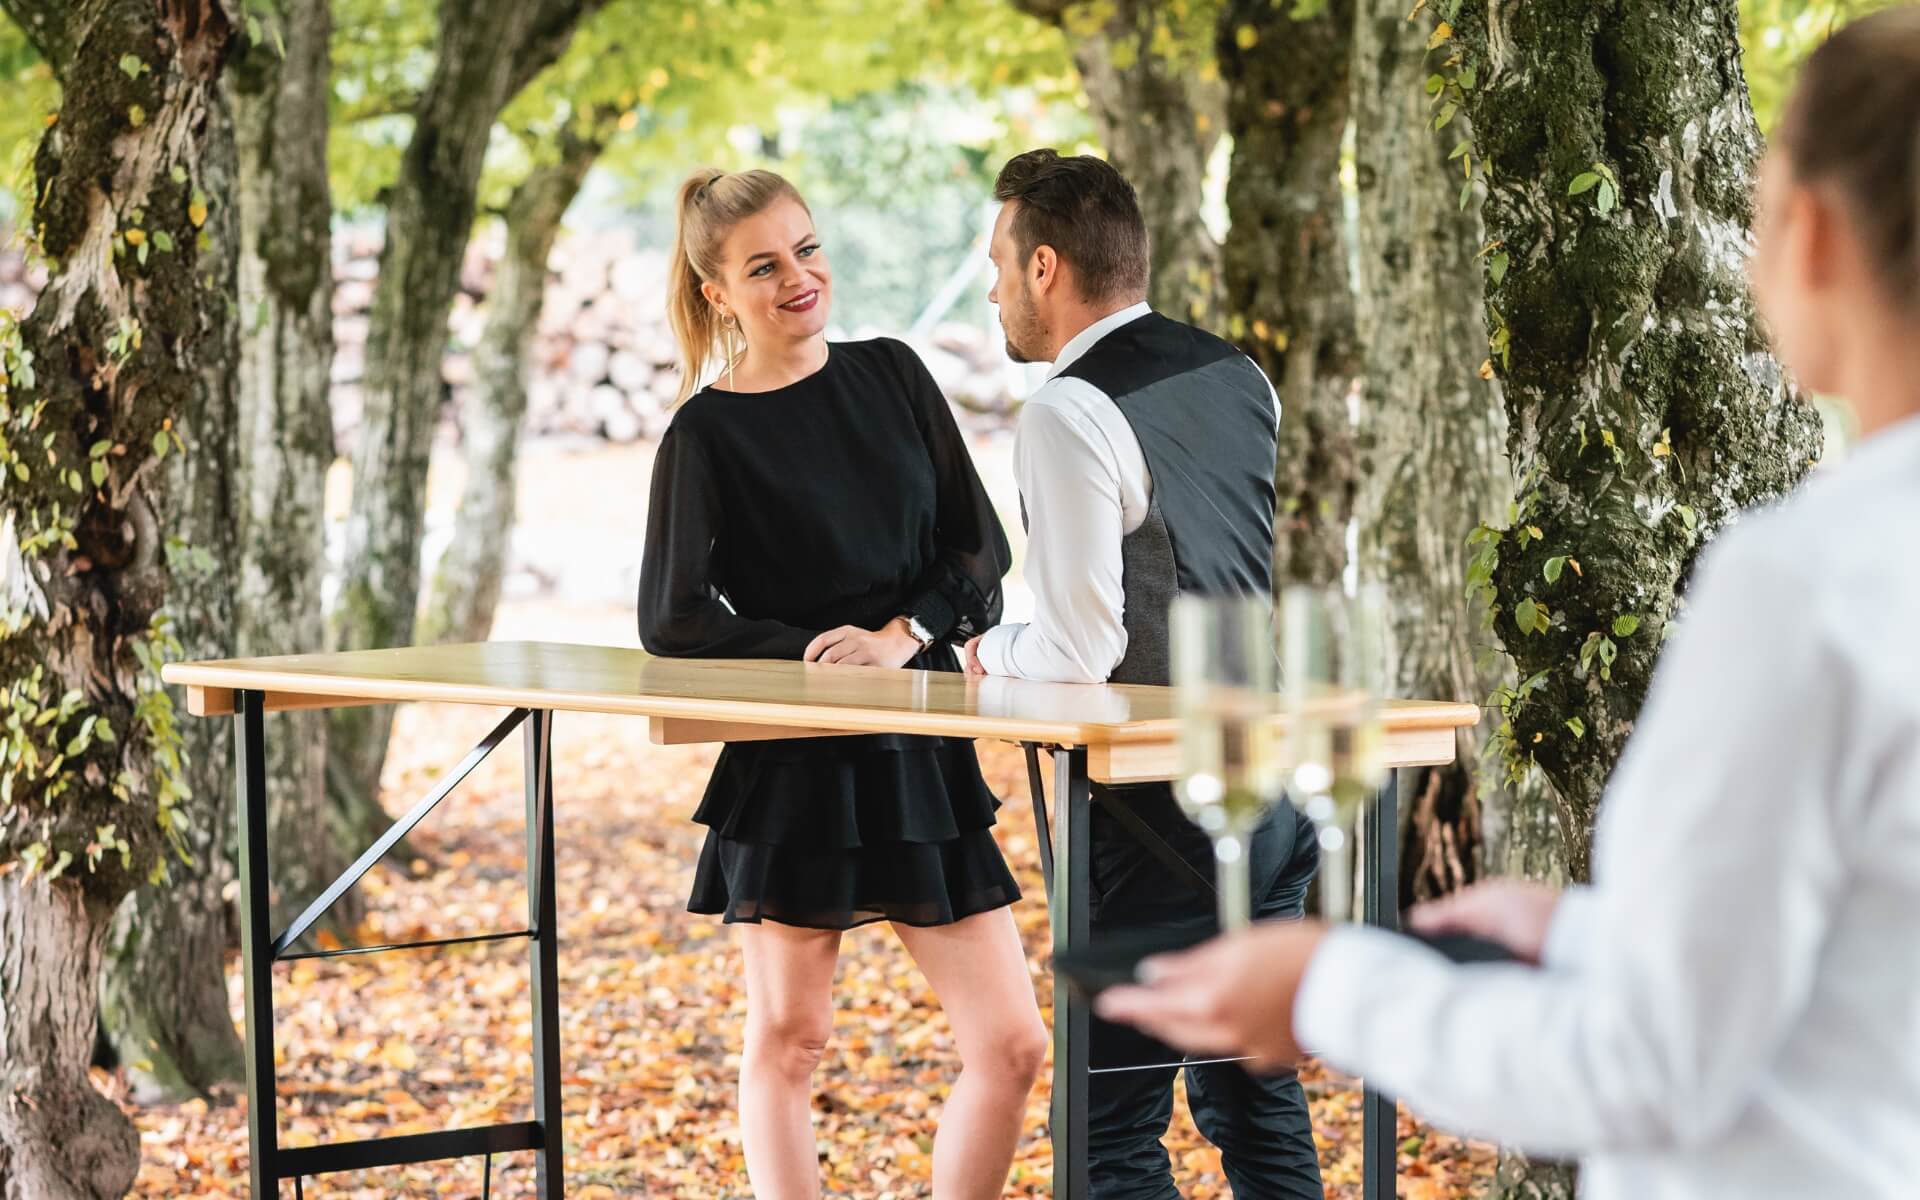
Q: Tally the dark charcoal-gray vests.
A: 1